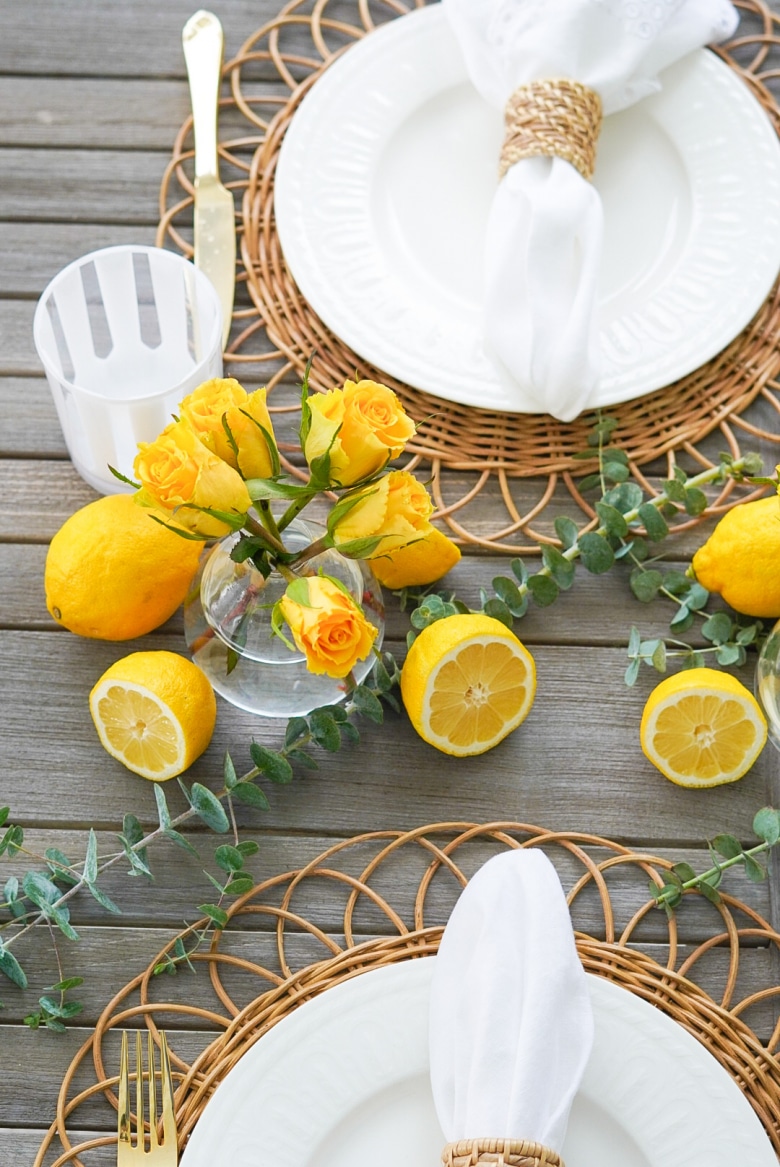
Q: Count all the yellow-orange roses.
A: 5